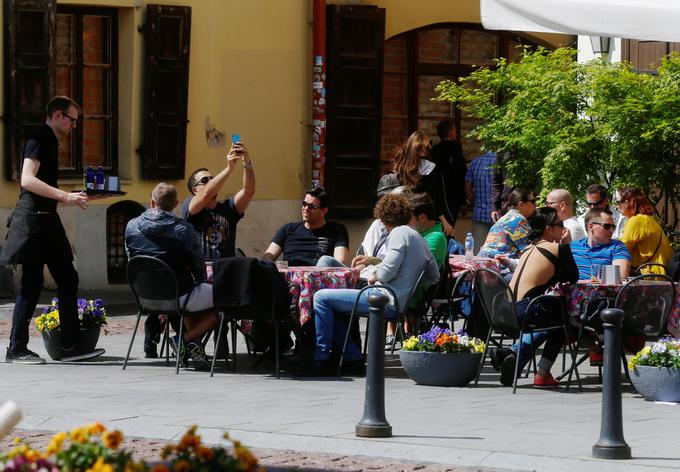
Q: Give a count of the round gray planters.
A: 3